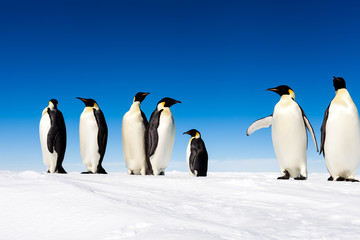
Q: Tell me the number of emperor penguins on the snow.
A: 7